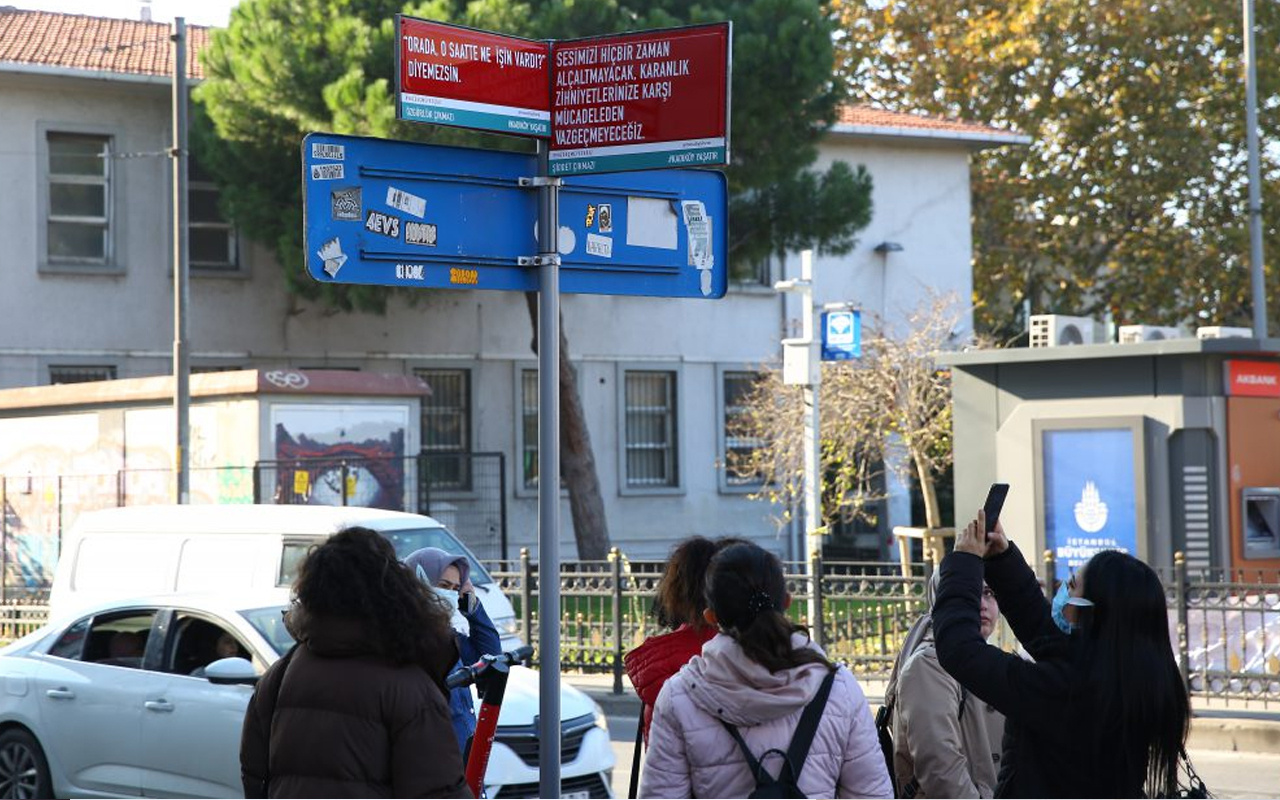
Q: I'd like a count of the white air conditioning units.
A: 3